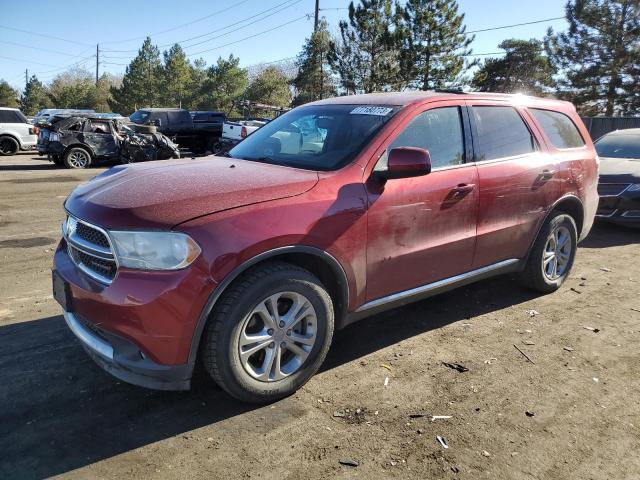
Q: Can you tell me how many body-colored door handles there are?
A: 2